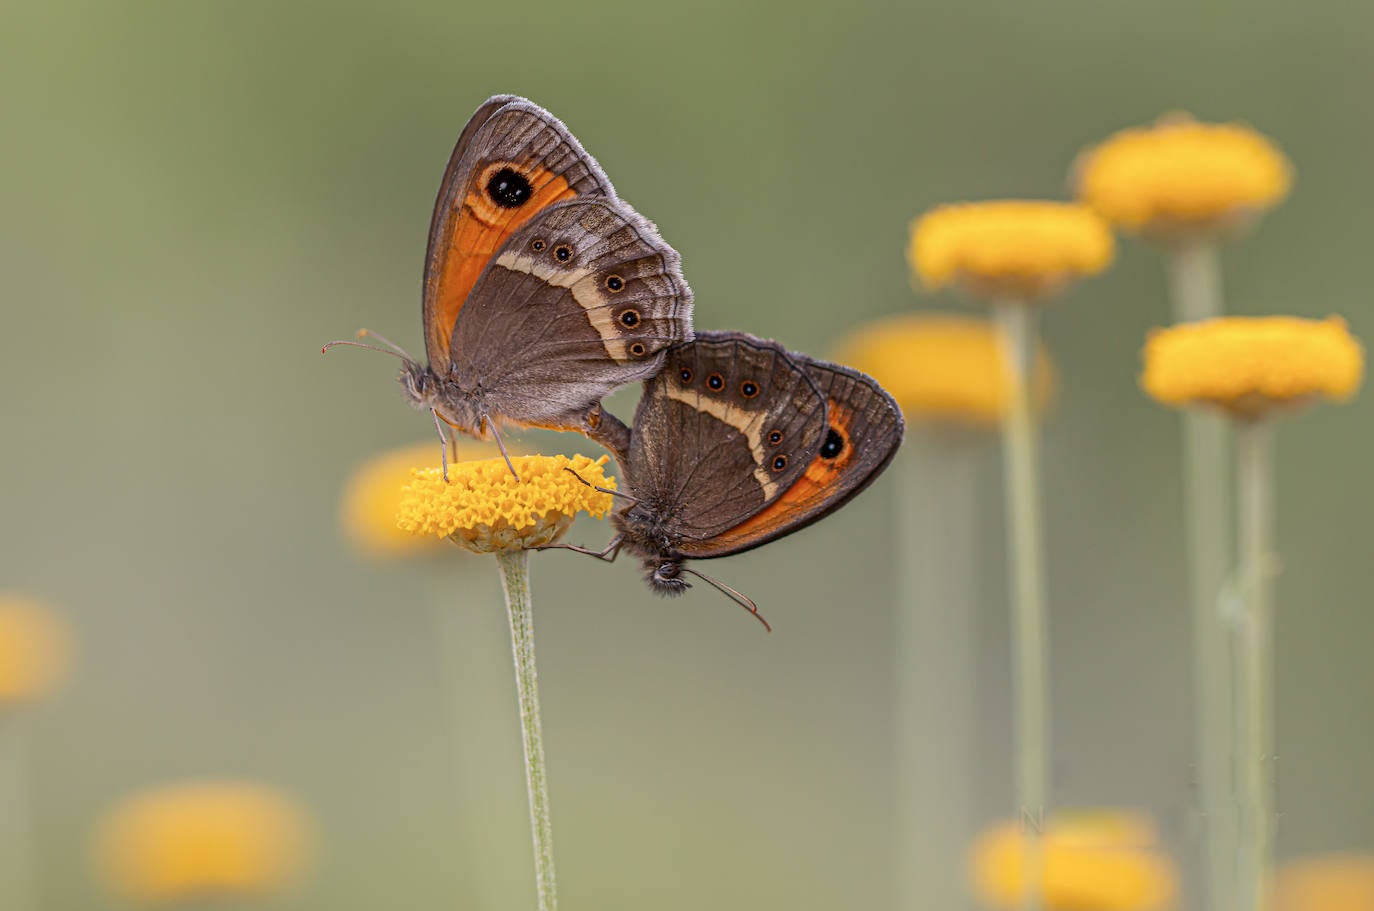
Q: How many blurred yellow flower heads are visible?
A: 9